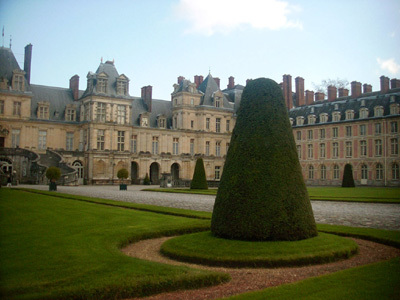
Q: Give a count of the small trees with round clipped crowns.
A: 2